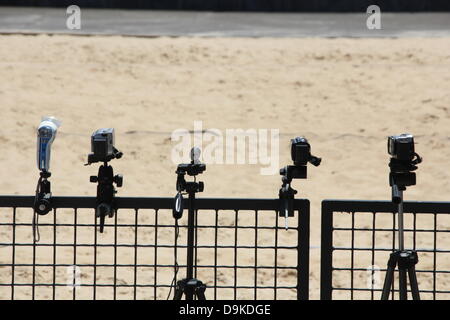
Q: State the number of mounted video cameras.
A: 5